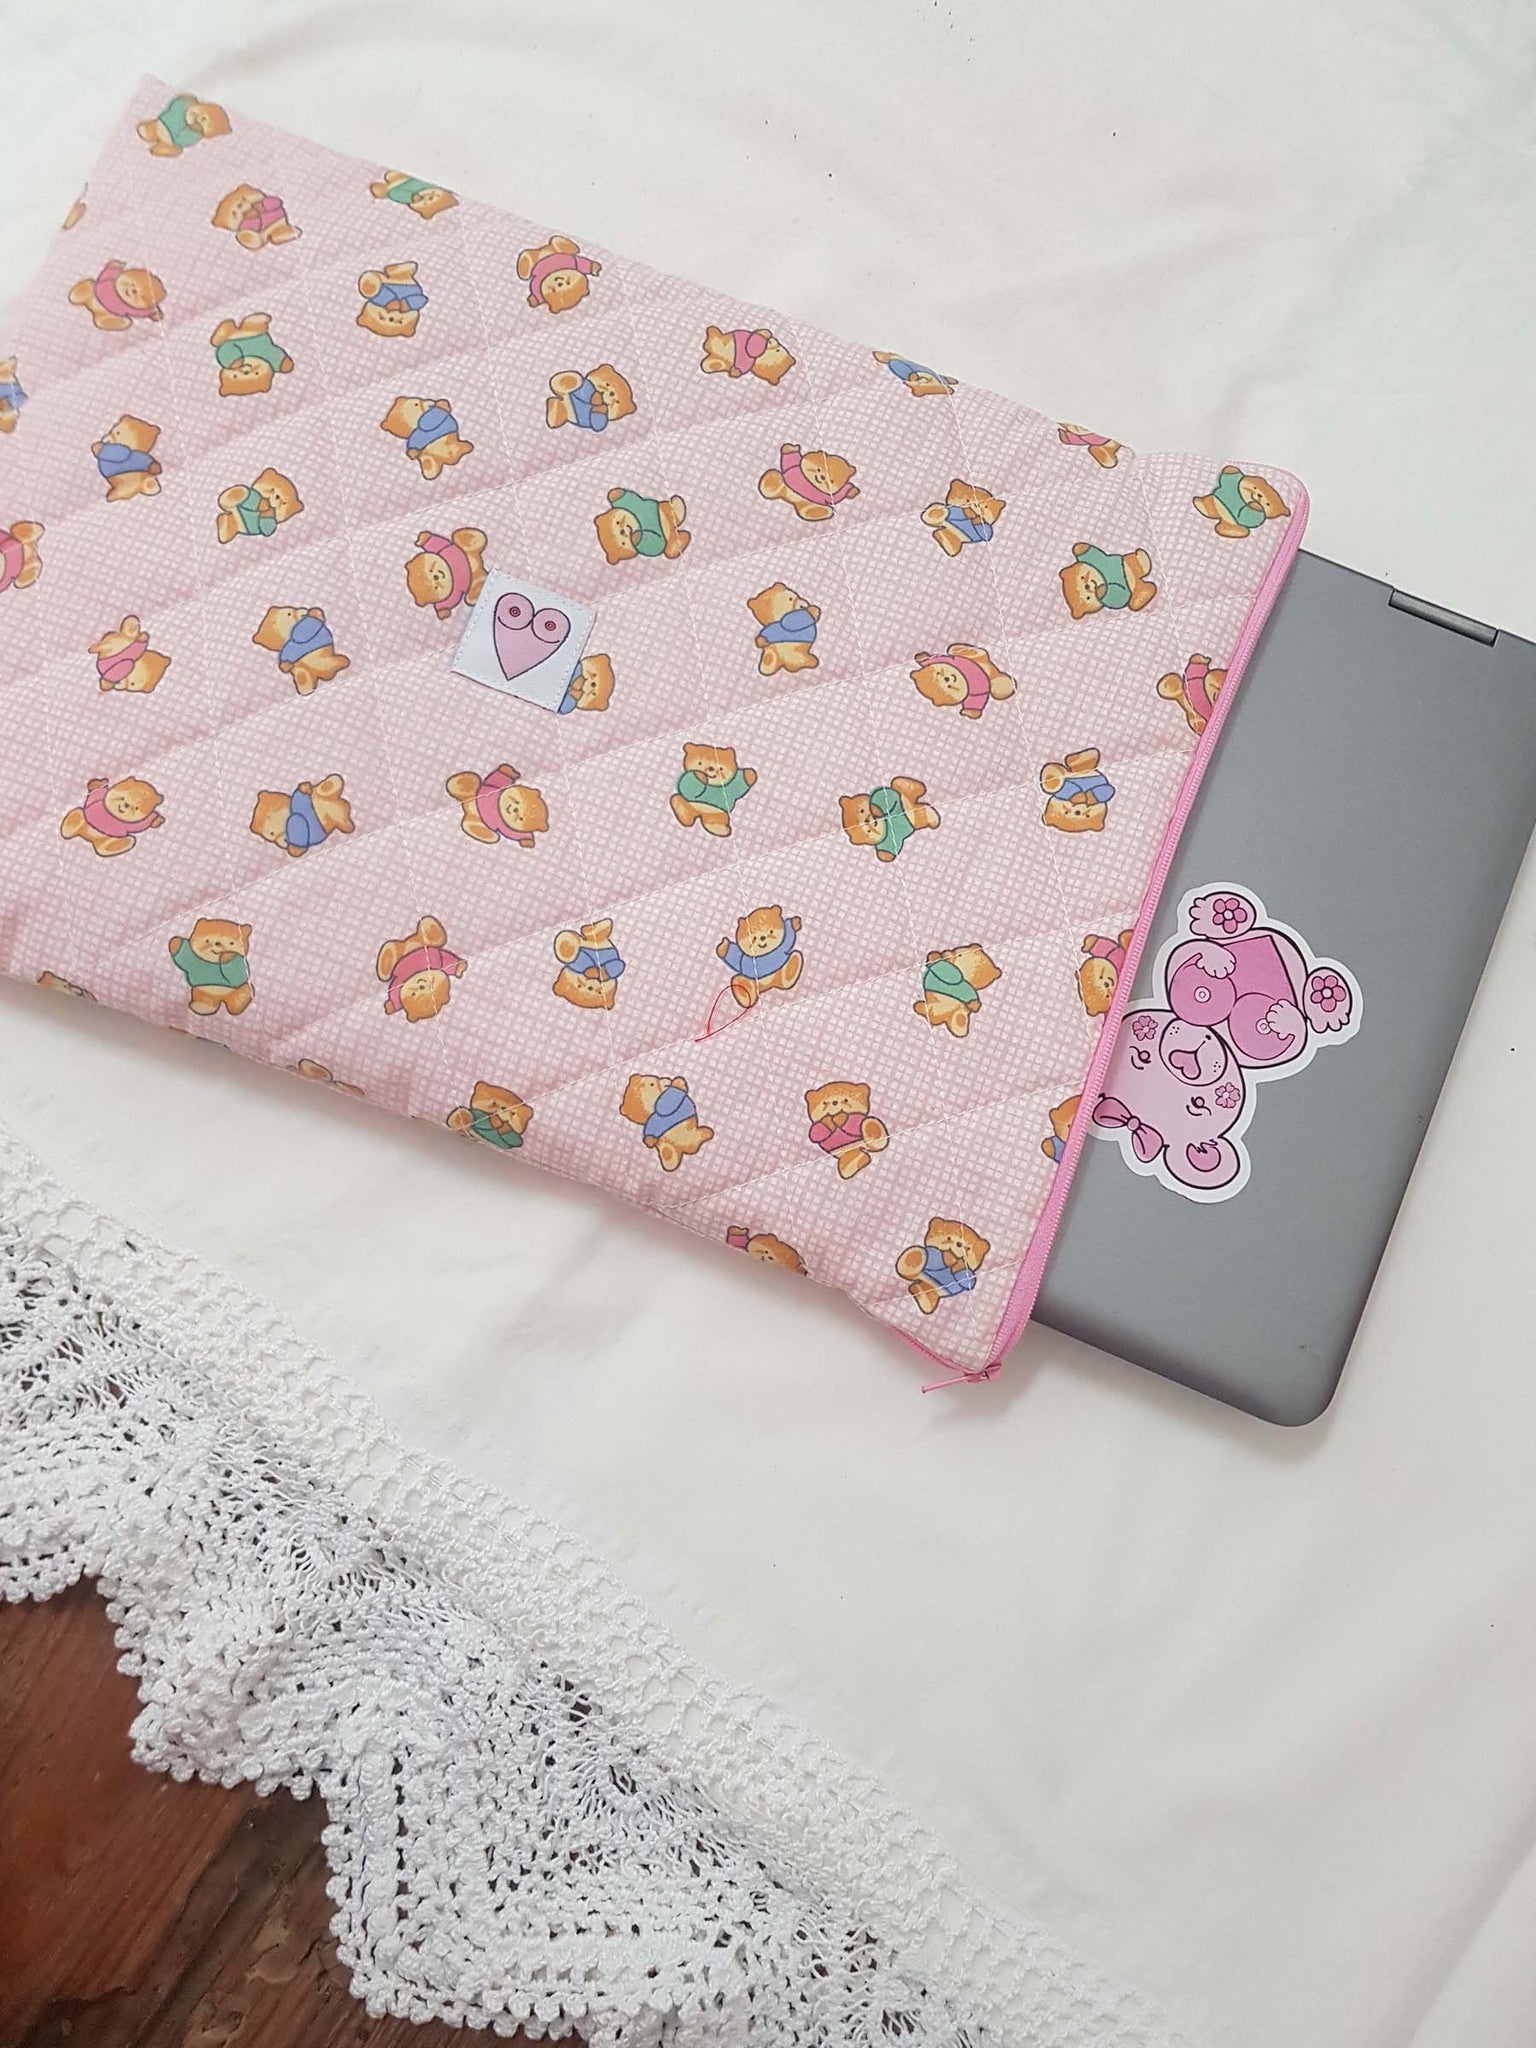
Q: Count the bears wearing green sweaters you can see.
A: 12